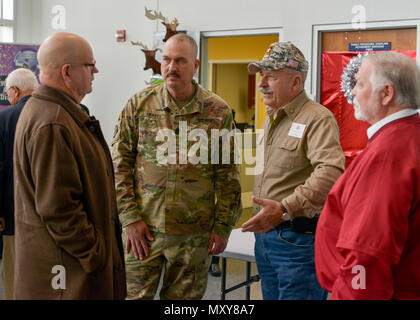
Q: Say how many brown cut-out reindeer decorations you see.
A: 2